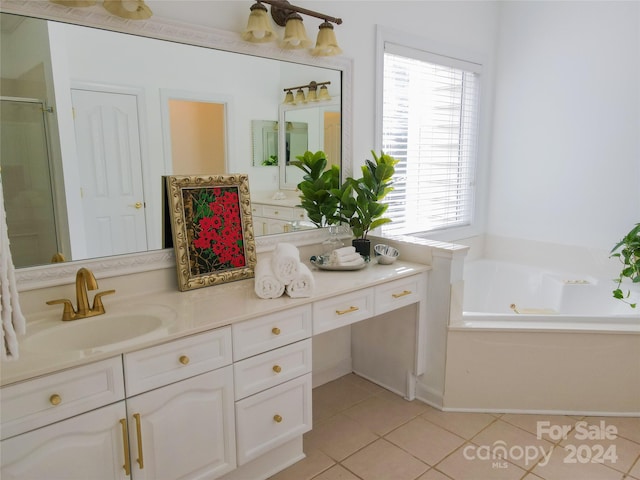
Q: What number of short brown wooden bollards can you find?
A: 0